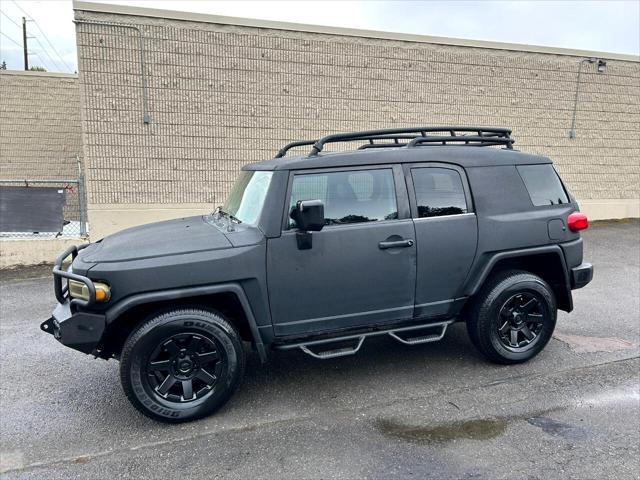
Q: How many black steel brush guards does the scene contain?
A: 1